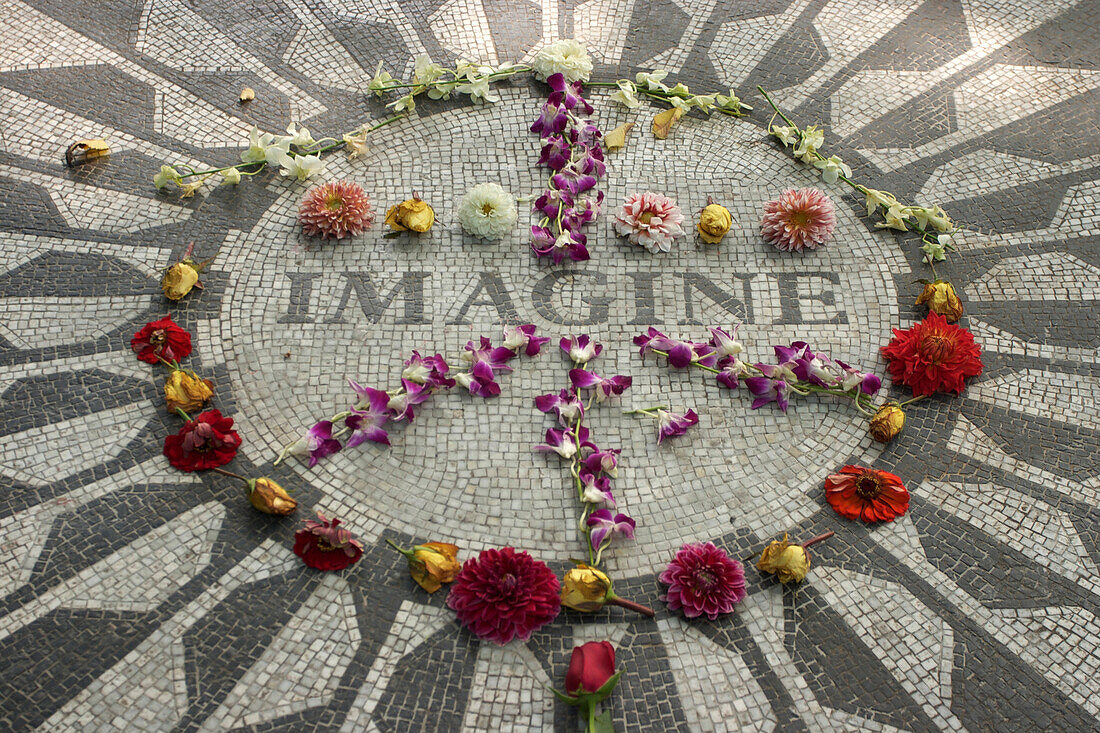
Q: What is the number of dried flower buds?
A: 10